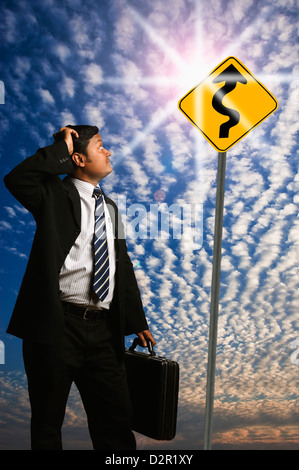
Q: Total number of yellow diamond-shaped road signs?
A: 1